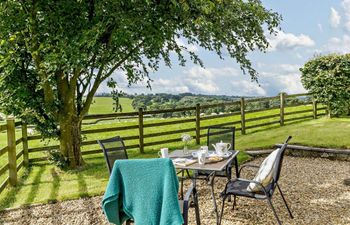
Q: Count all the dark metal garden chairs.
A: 4